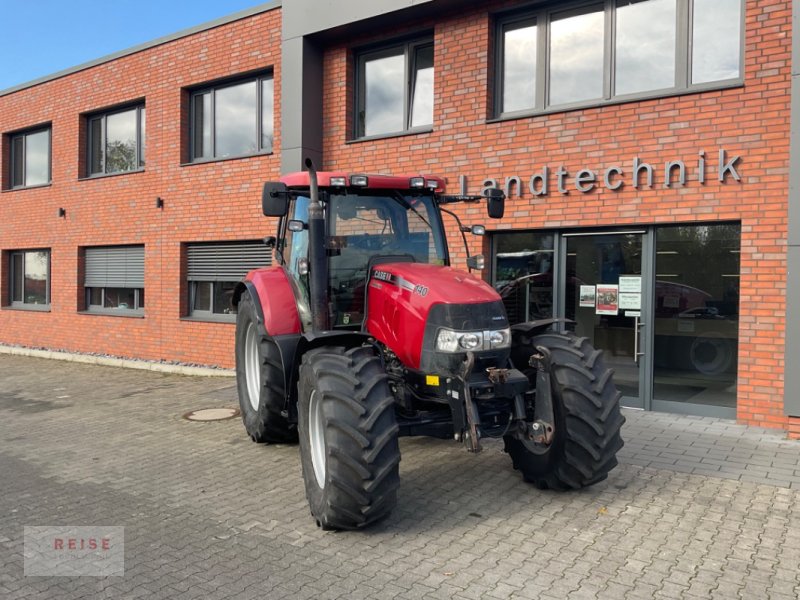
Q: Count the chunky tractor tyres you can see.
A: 3